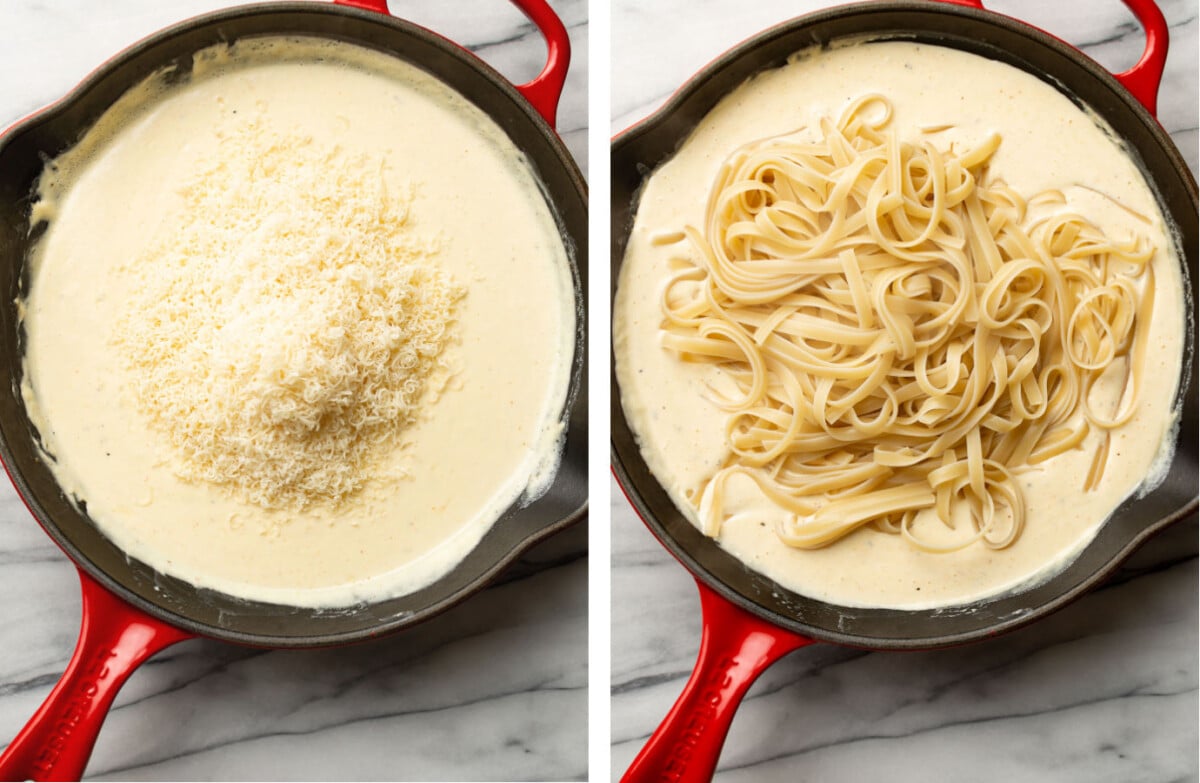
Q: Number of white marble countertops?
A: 2